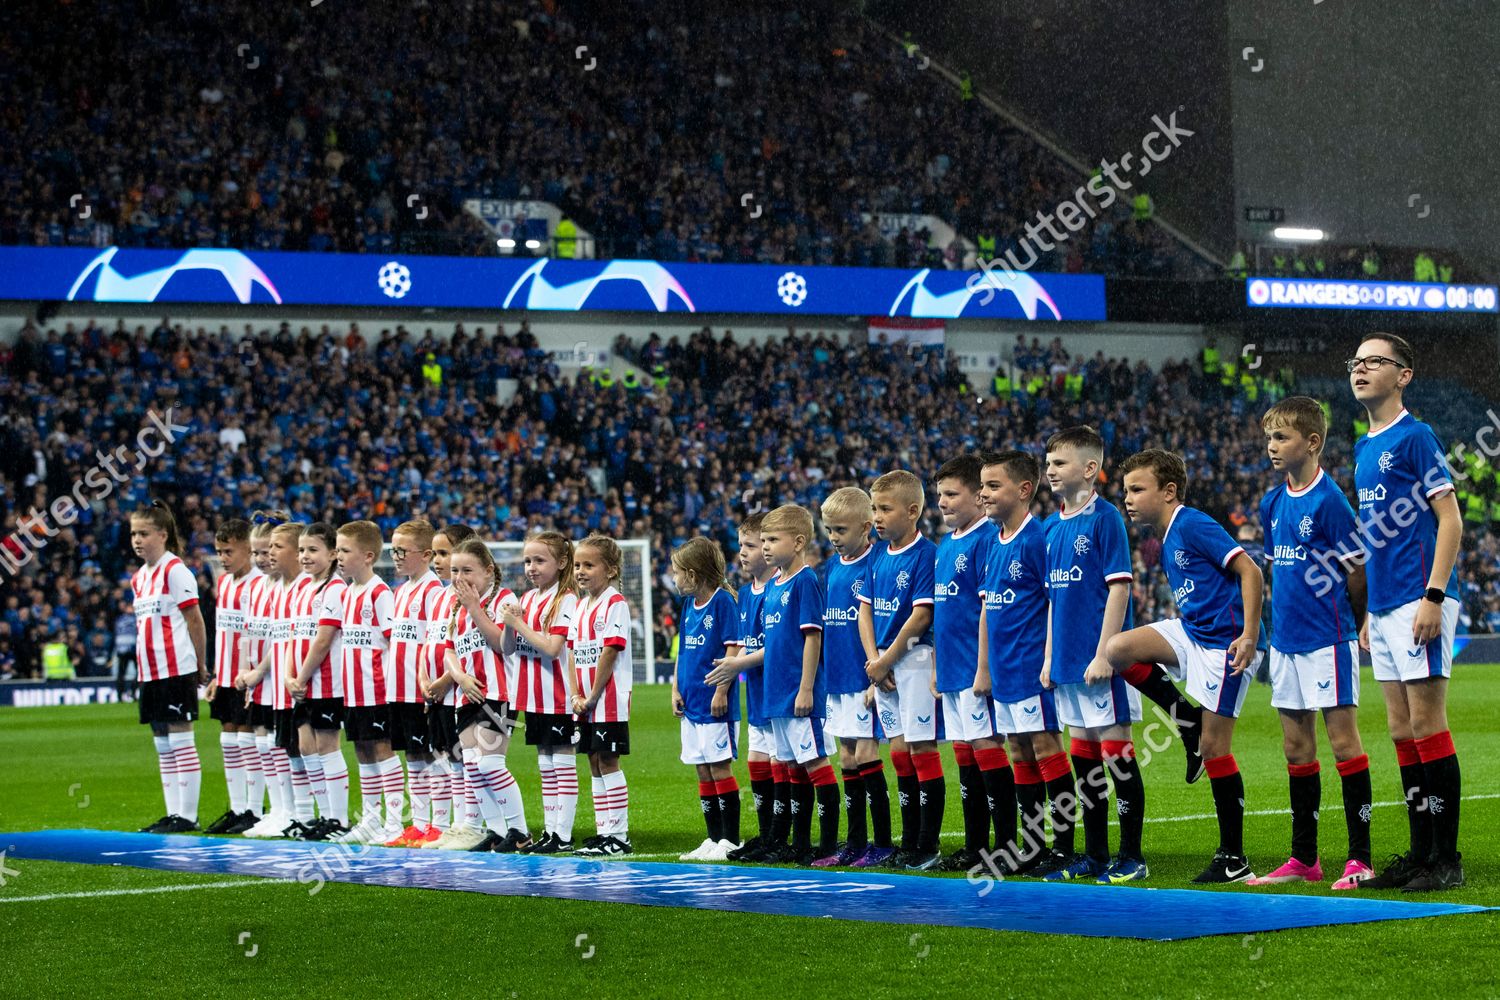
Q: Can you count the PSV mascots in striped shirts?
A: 11